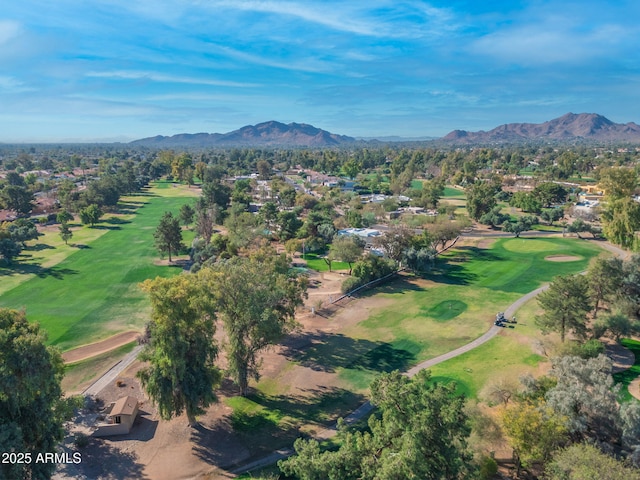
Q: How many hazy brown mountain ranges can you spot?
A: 2